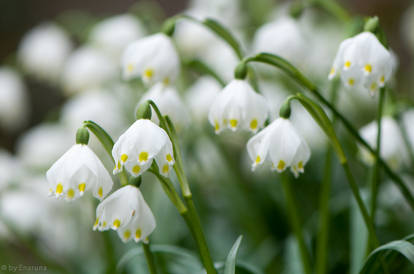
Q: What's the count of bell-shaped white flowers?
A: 7